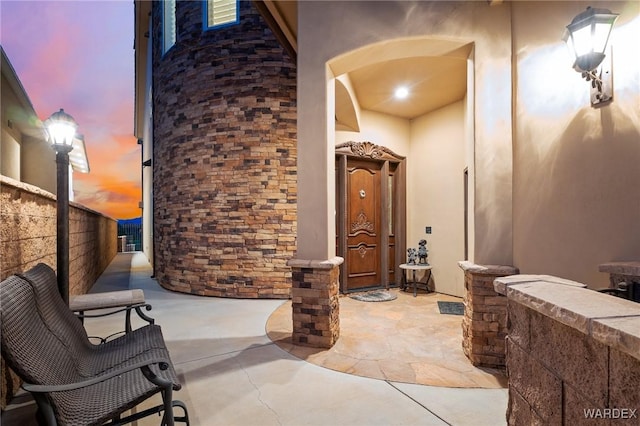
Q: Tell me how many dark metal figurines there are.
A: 2